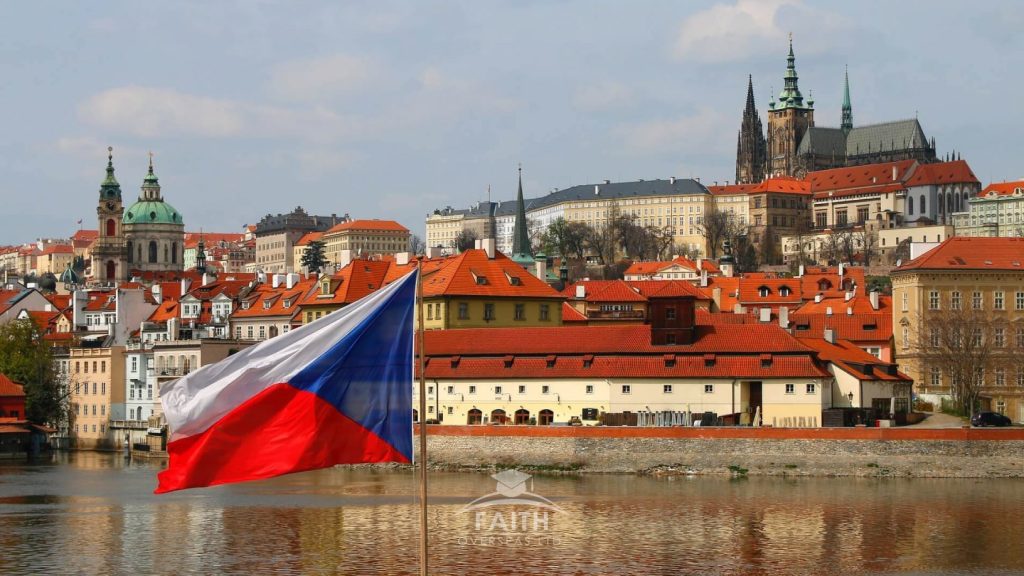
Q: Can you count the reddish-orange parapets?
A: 1